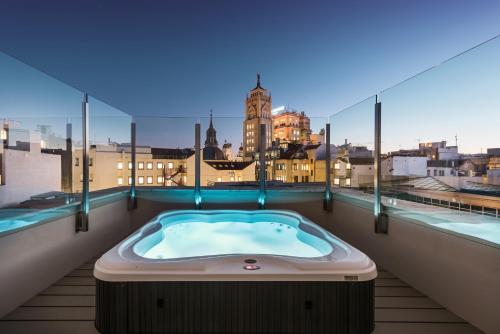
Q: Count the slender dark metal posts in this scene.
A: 6